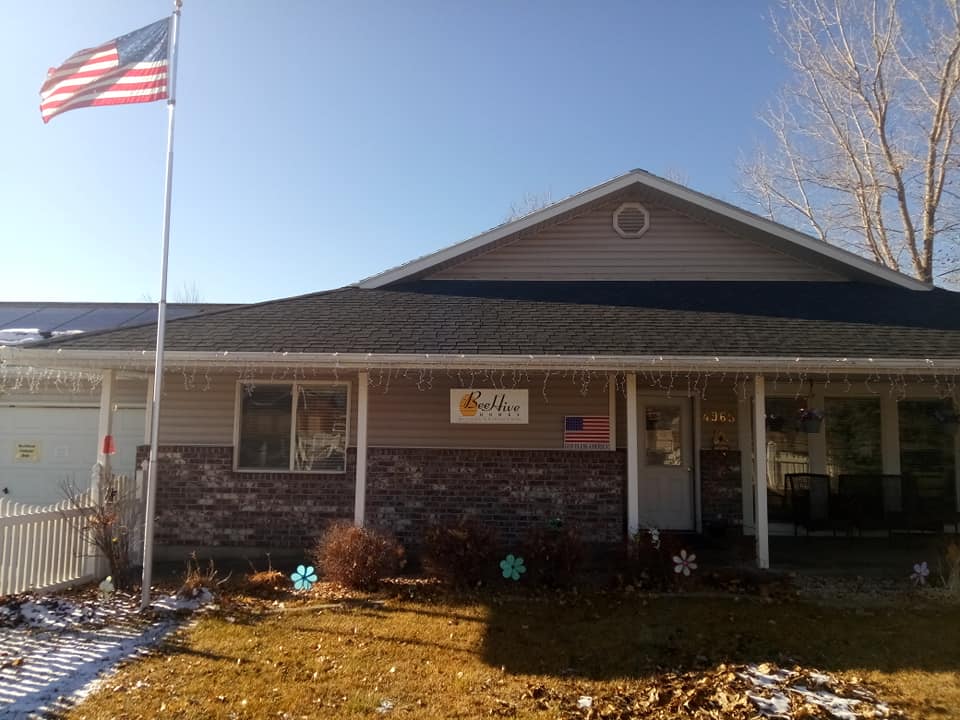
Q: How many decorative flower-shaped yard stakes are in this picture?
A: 4